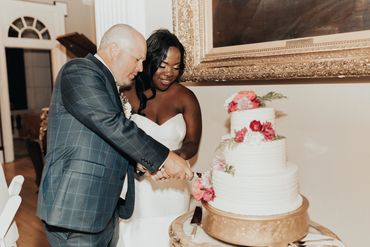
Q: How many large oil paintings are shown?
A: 1